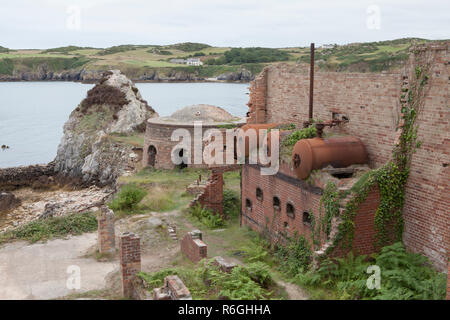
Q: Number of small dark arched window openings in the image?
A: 5